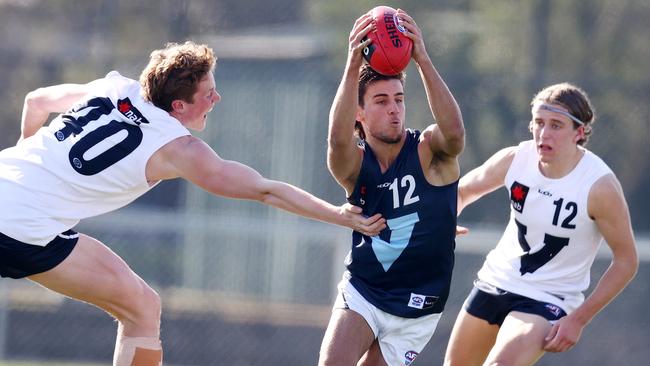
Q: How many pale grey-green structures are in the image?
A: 1